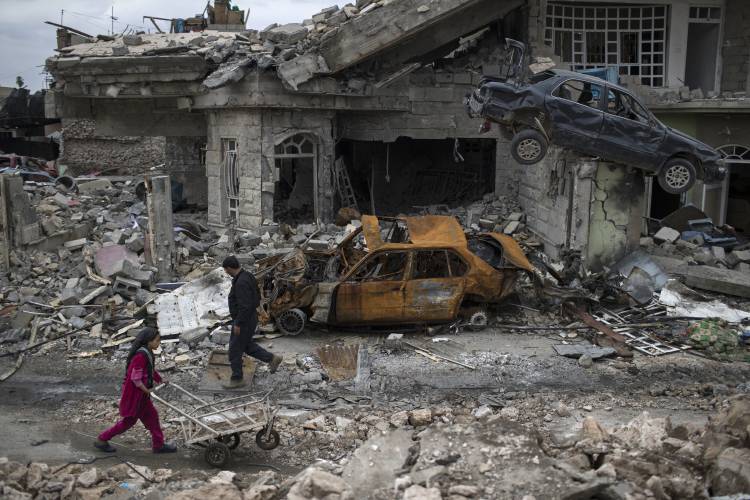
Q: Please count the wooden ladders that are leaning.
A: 1